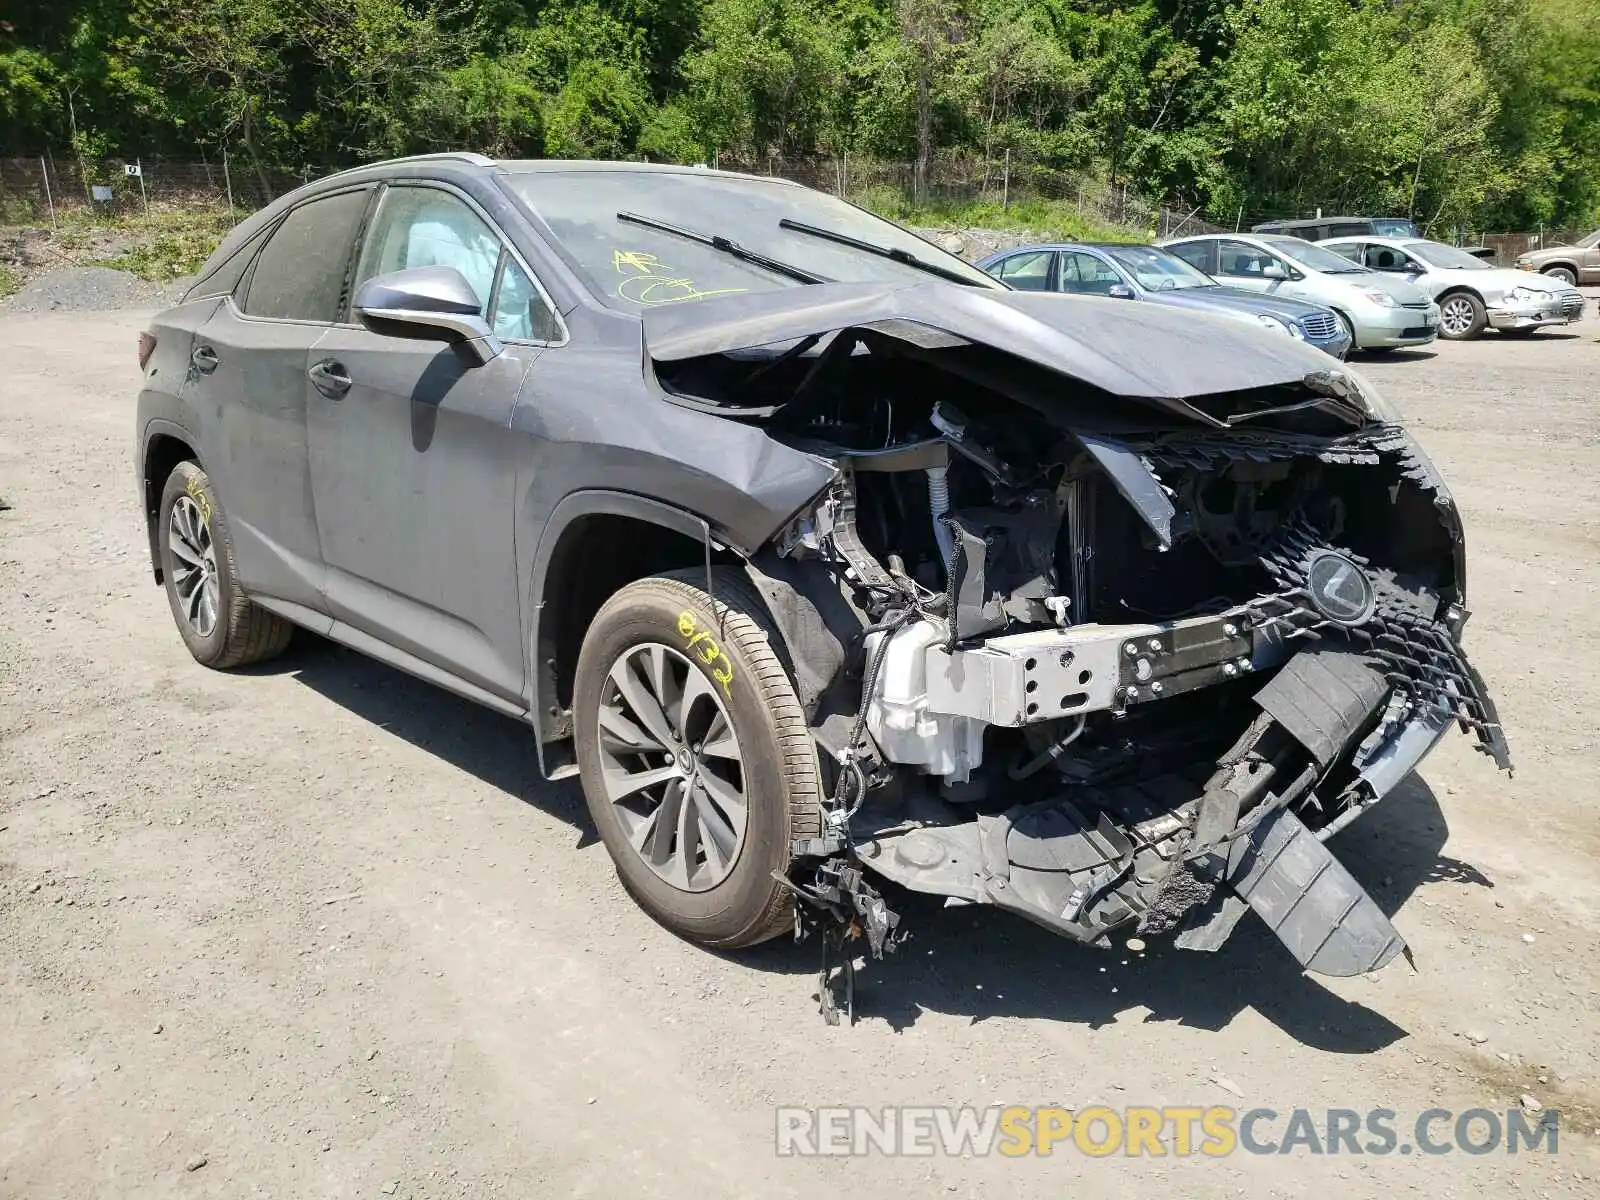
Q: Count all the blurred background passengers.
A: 0